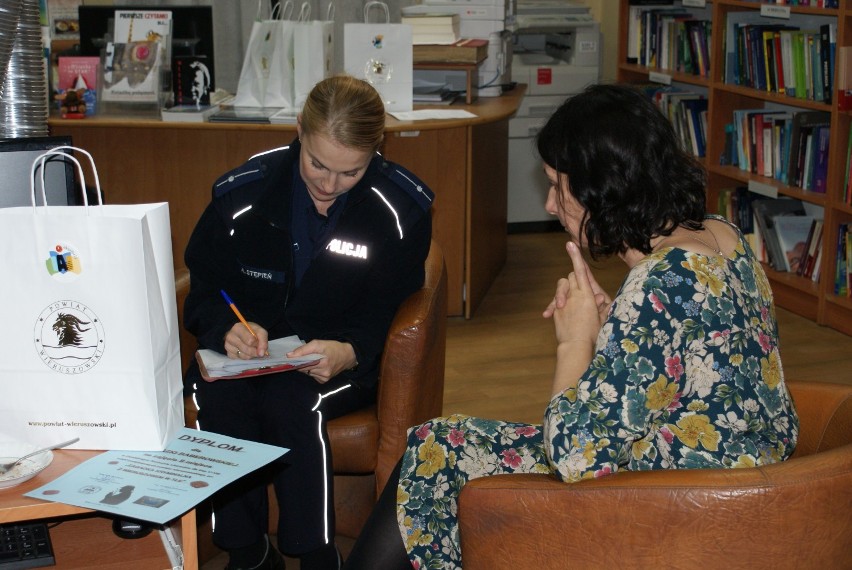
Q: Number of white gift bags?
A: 5